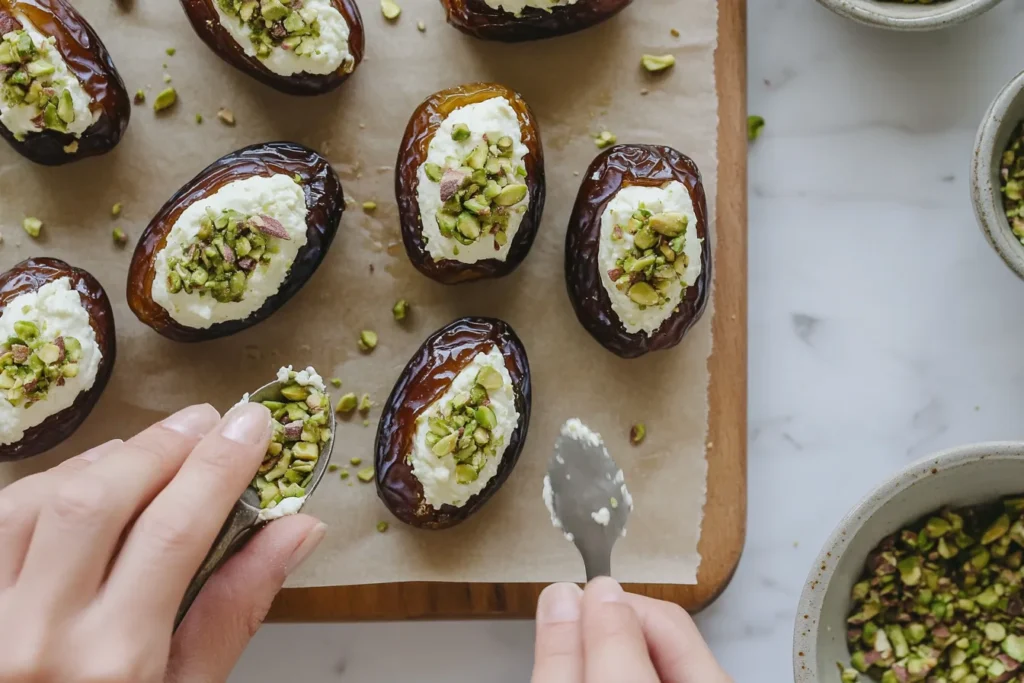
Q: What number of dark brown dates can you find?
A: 8